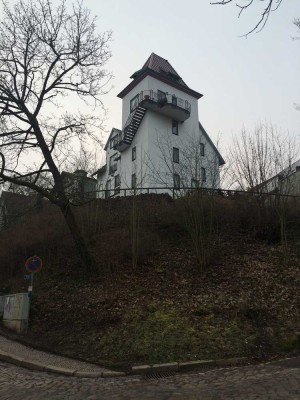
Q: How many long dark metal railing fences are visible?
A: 1